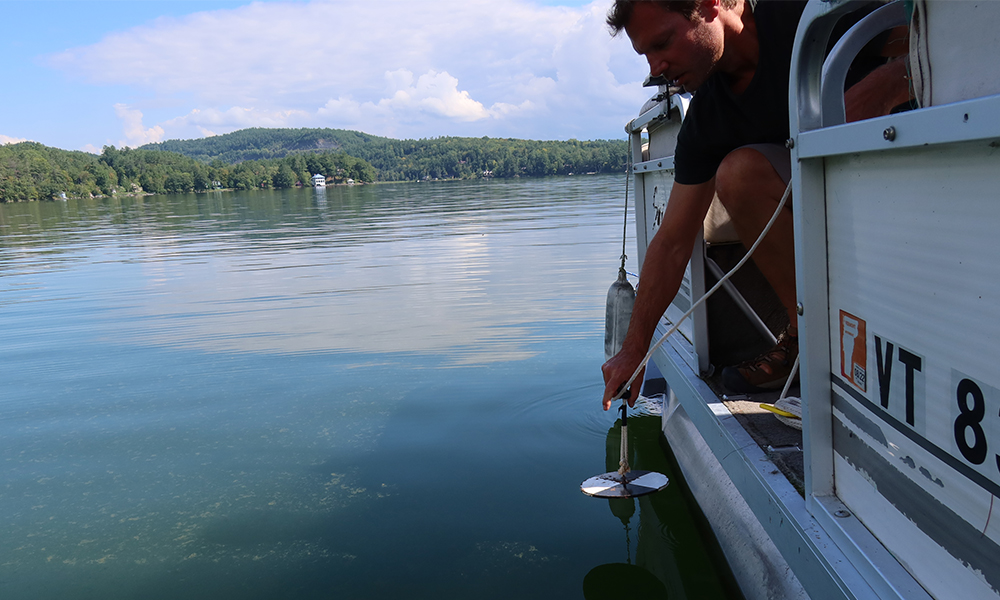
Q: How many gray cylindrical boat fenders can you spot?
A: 1